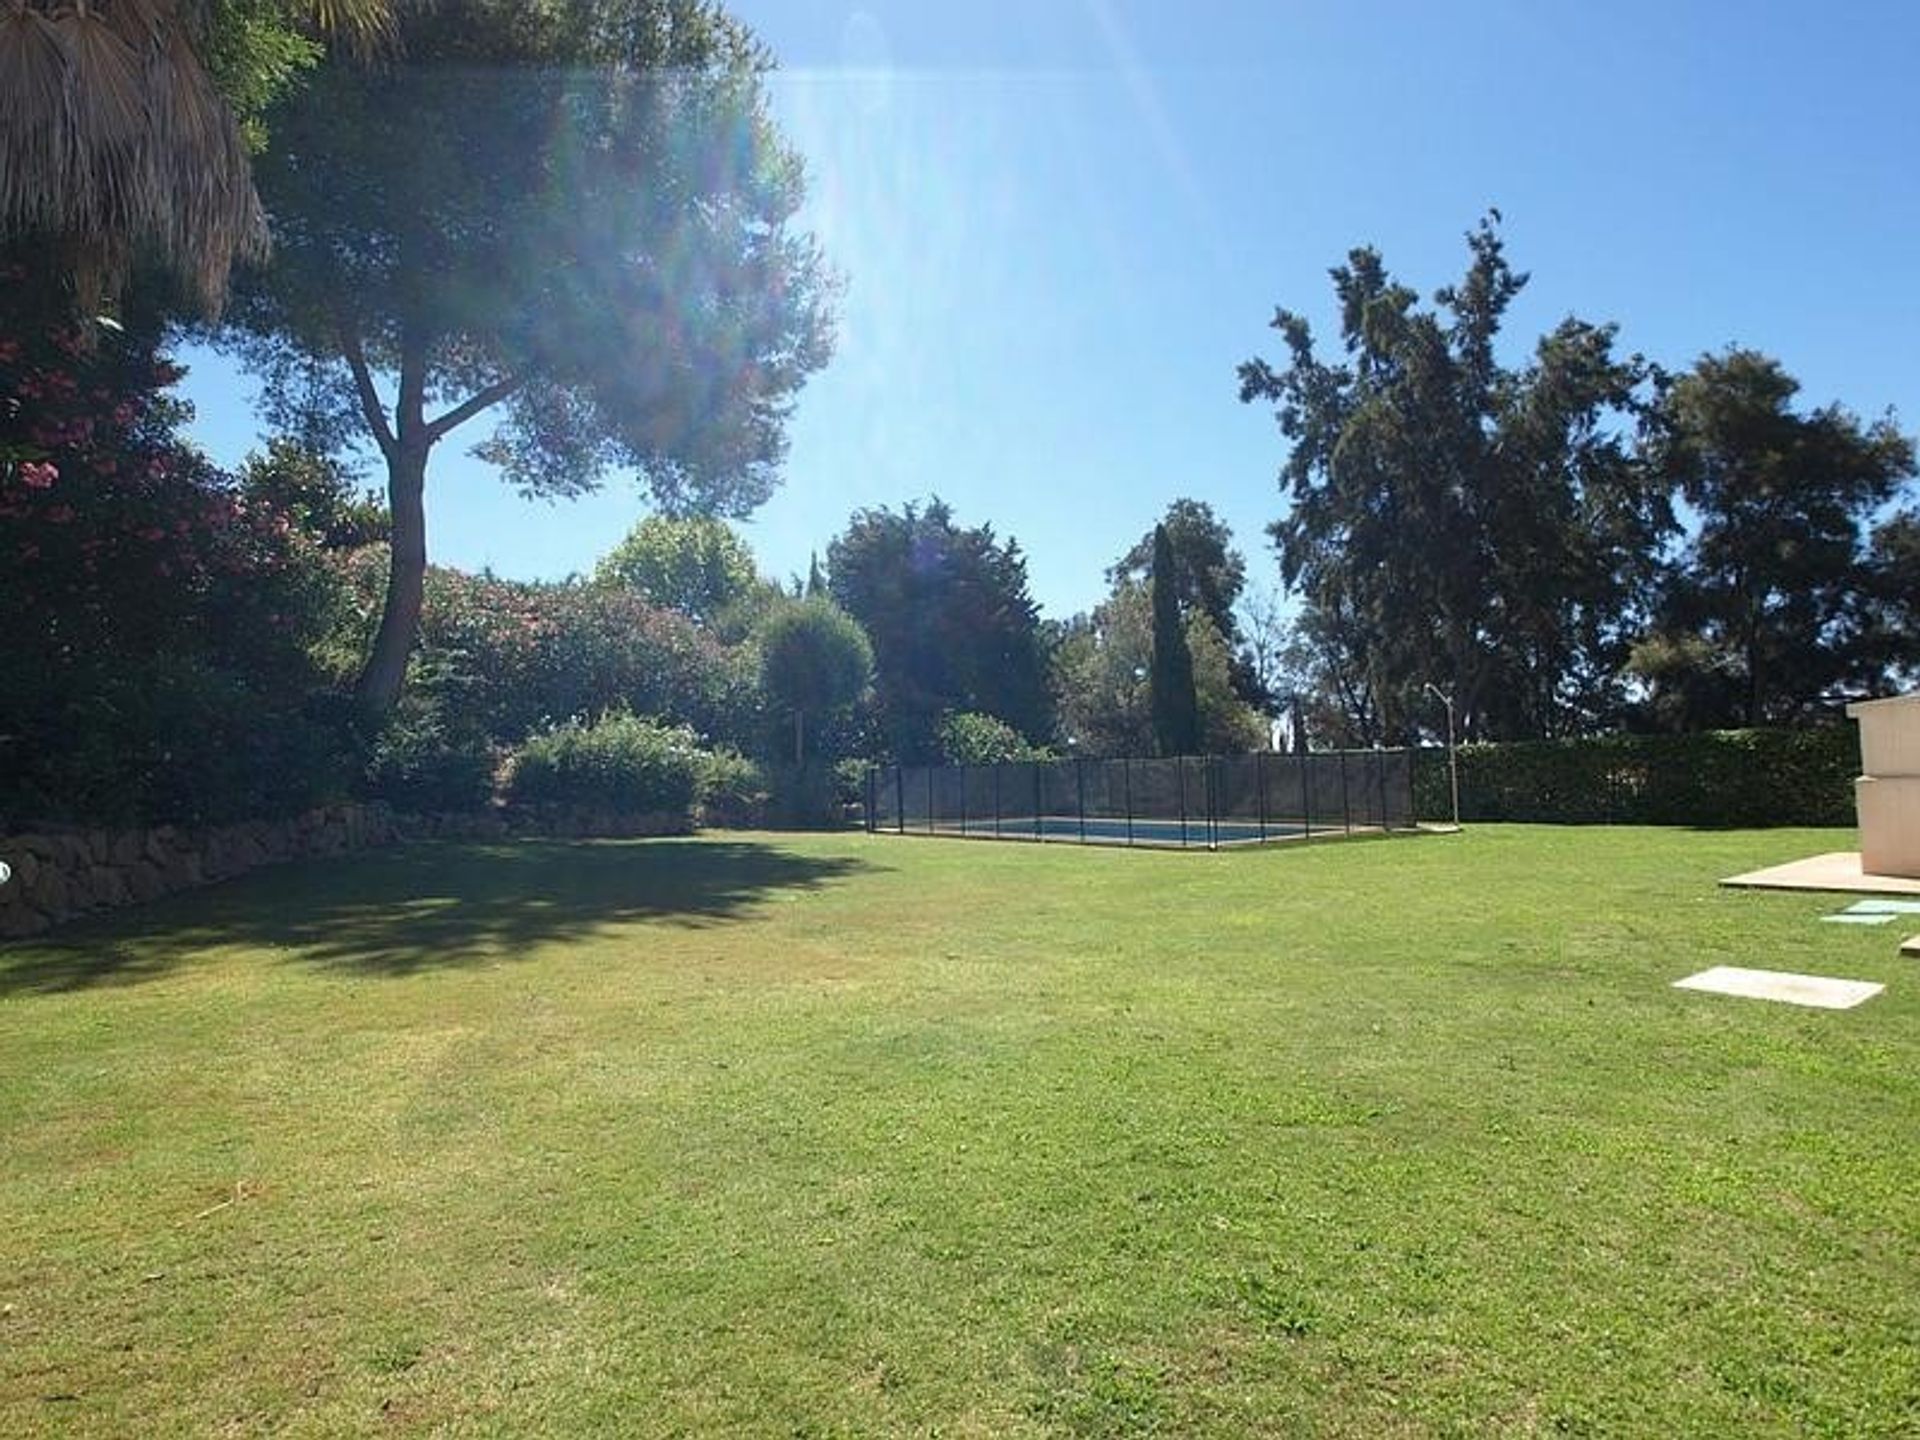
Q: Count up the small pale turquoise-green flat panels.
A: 2